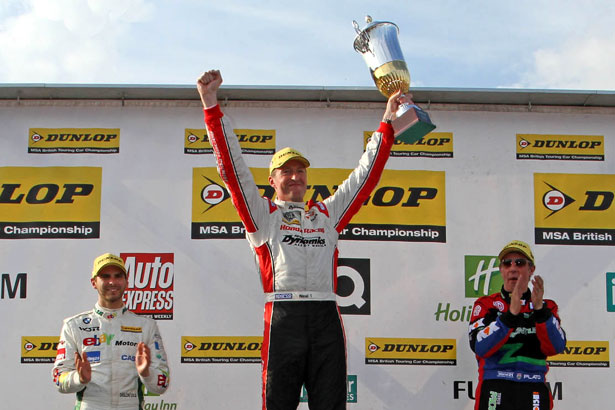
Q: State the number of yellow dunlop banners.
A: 11